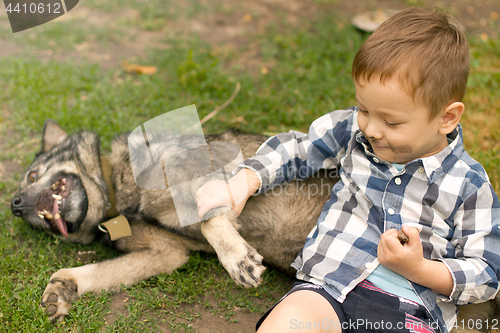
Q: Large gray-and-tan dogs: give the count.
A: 1